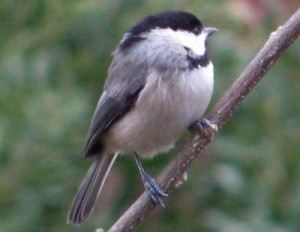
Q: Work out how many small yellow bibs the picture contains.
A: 0